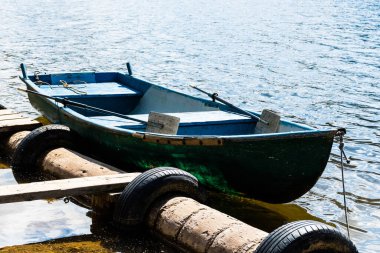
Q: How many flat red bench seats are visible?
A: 0